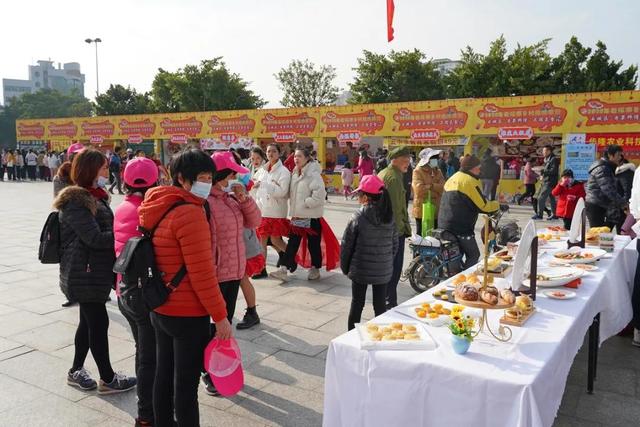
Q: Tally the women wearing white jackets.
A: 2